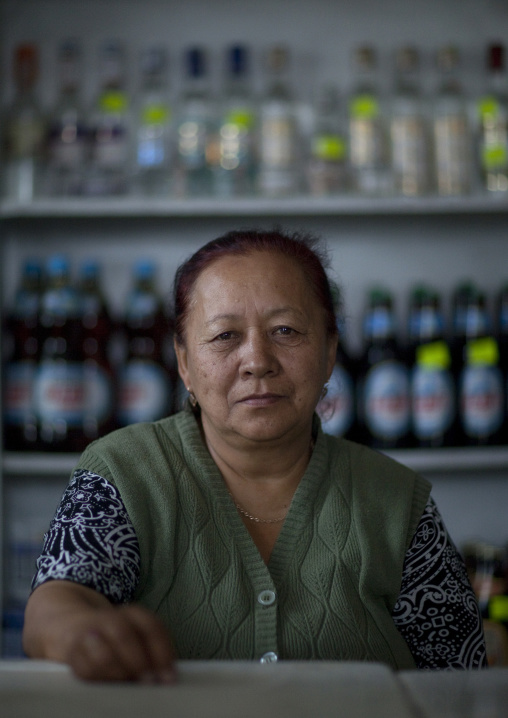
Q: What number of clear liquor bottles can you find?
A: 12